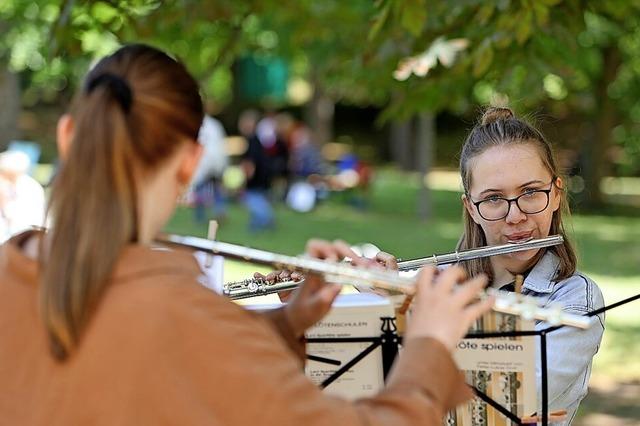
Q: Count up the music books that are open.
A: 1